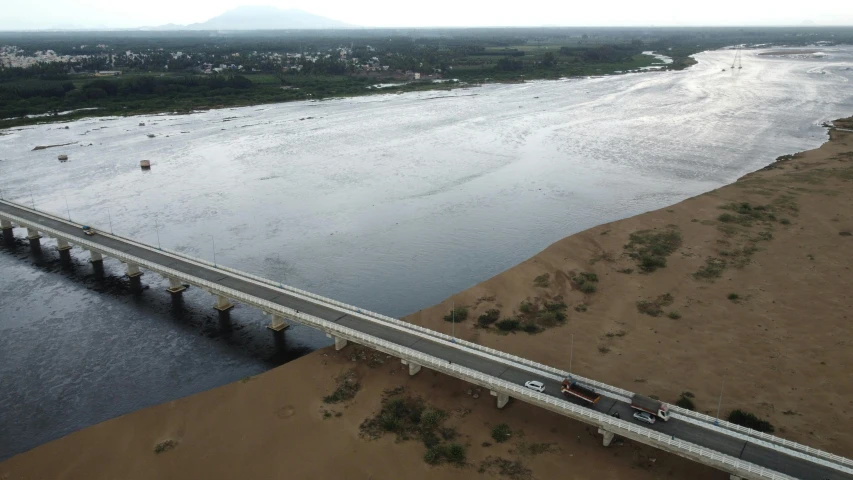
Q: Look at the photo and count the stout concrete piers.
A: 13